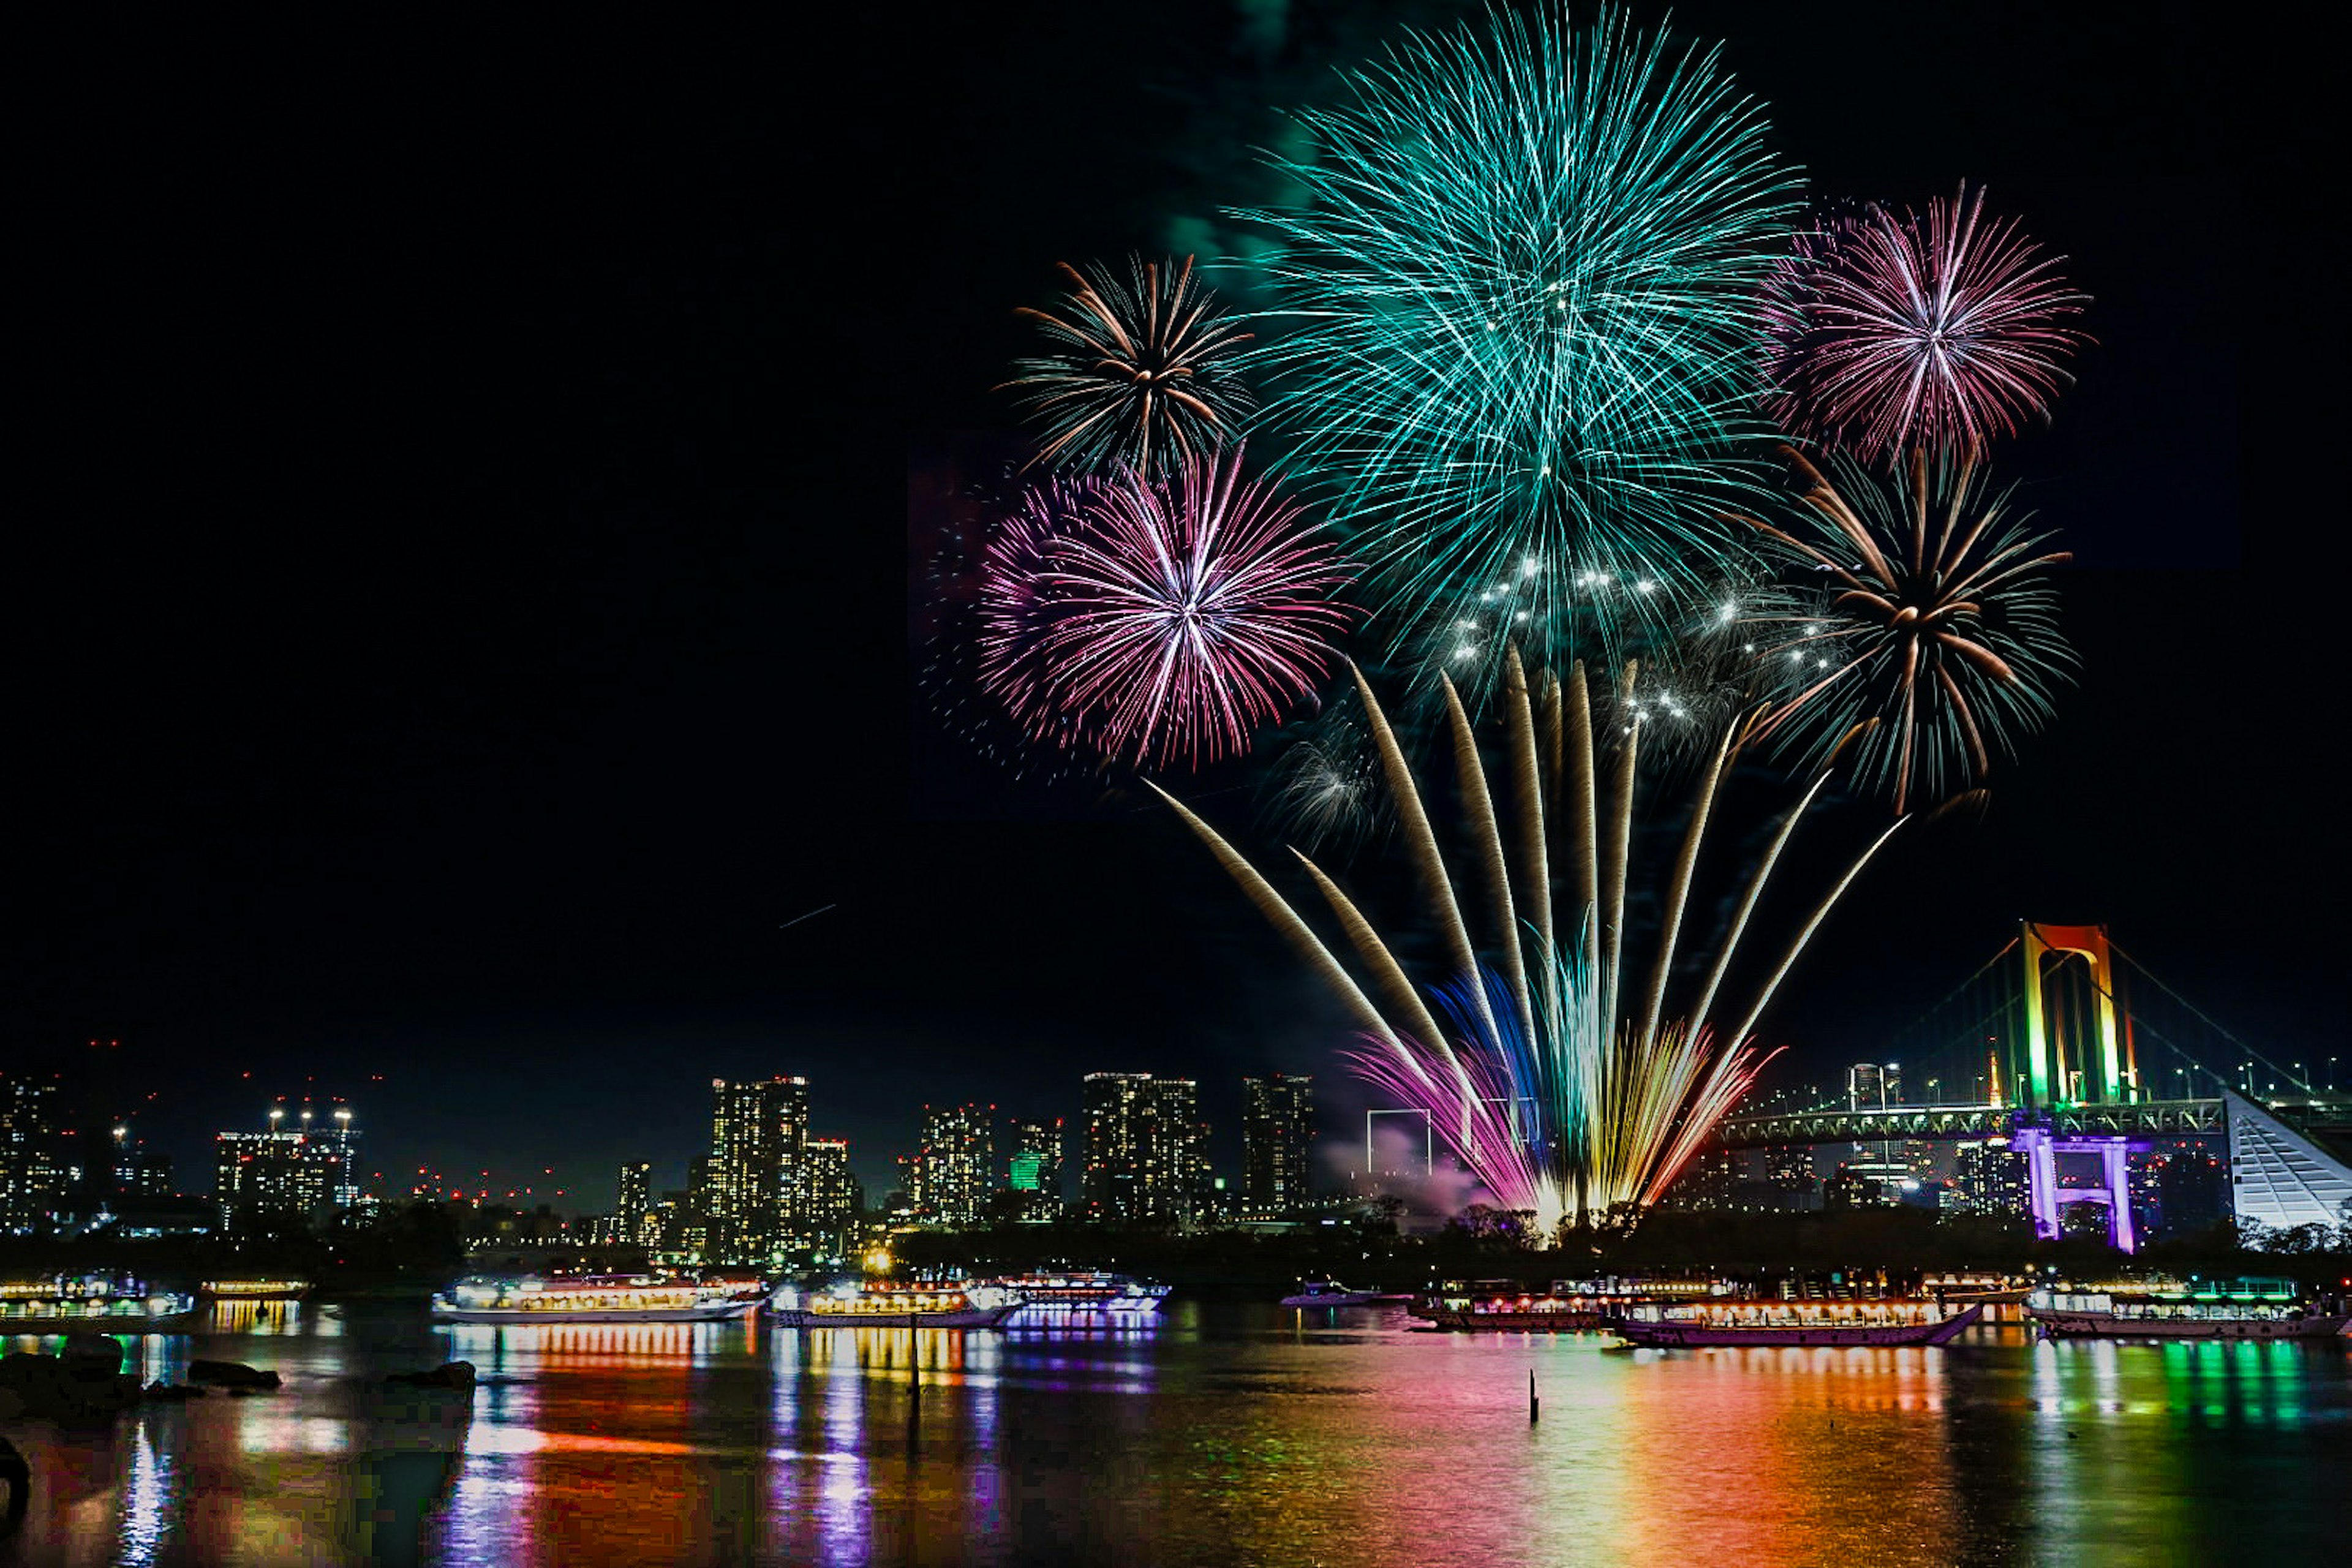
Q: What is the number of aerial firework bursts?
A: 5